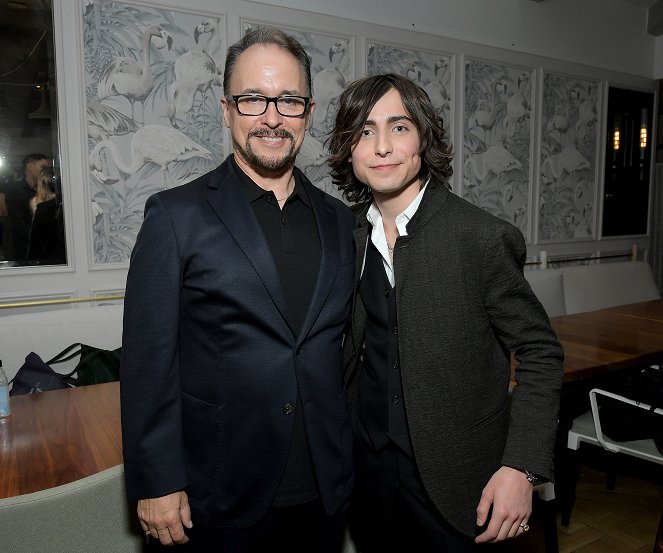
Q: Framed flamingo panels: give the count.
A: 5